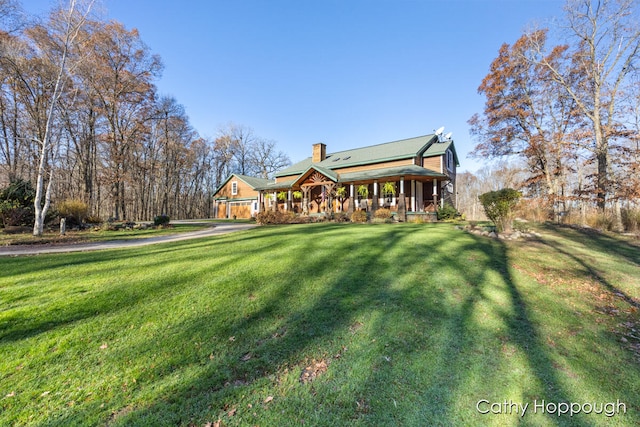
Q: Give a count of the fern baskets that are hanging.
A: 6